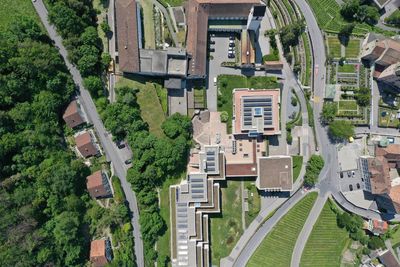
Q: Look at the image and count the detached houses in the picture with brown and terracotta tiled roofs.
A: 4